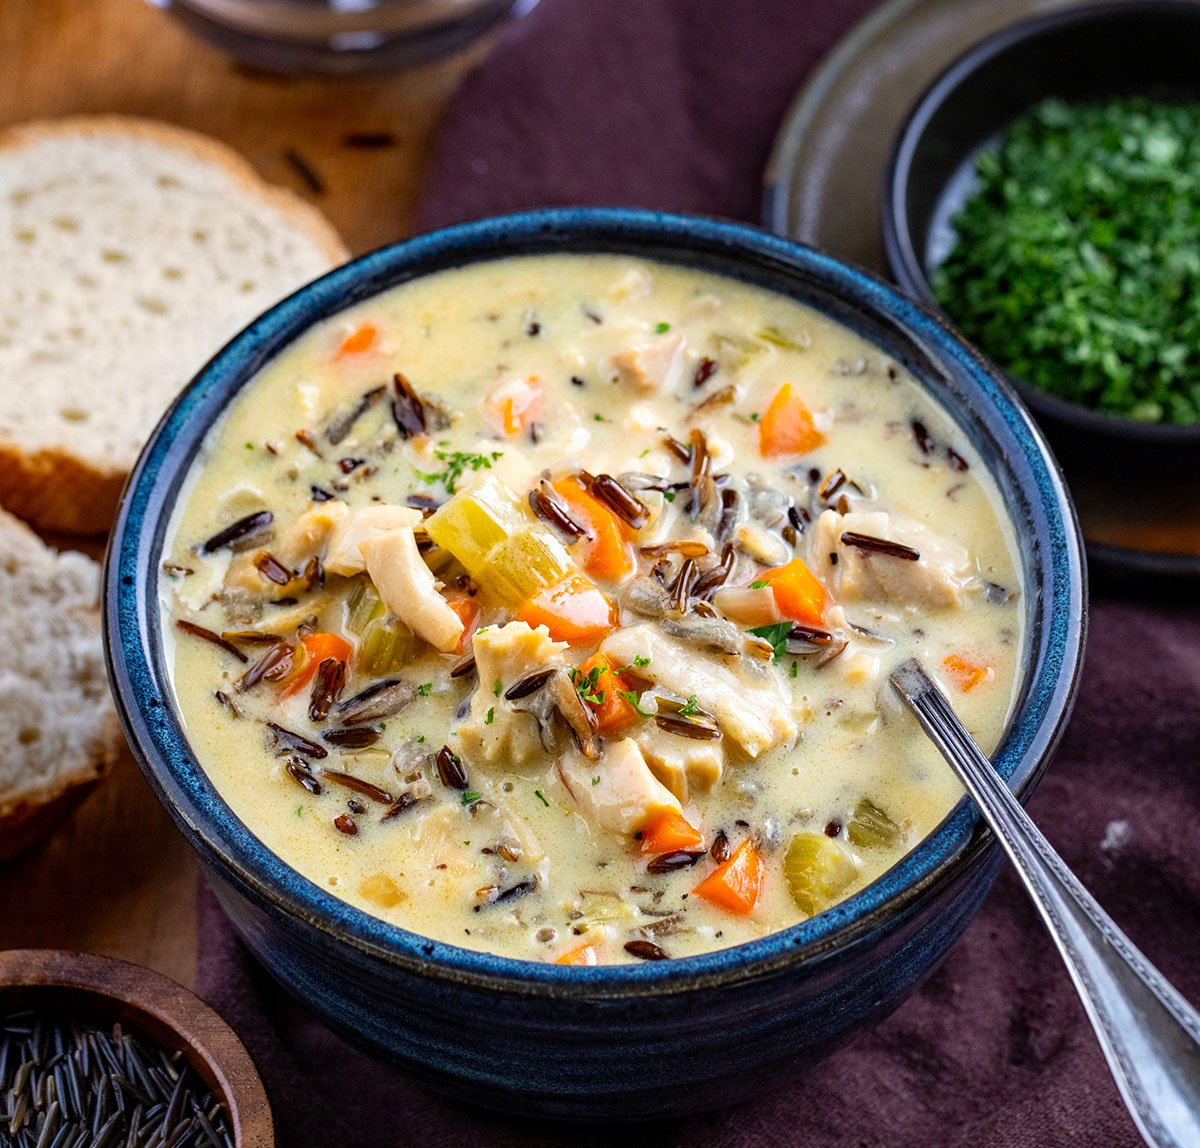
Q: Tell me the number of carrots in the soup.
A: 13